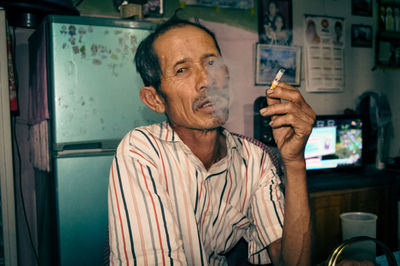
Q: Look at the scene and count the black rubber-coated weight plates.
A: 0